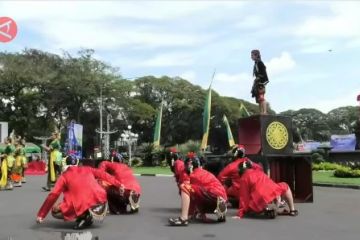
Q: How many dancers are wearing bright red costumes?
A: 6